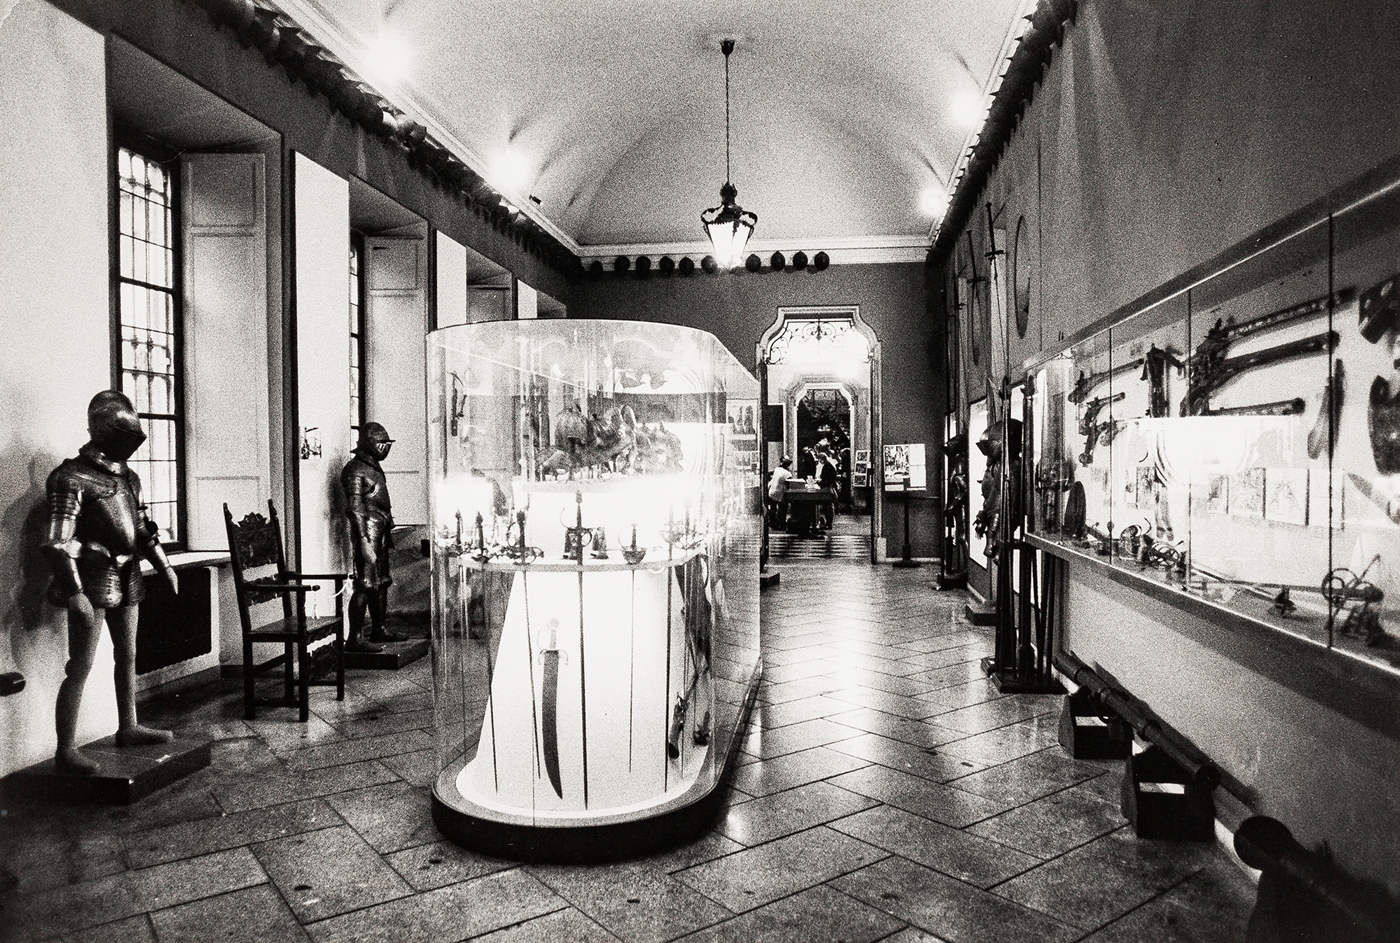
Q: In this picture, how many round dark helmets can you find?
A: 10